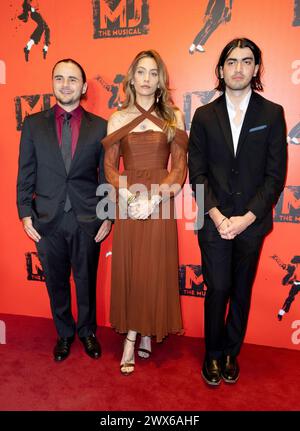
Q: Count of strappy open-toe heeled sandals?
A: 2